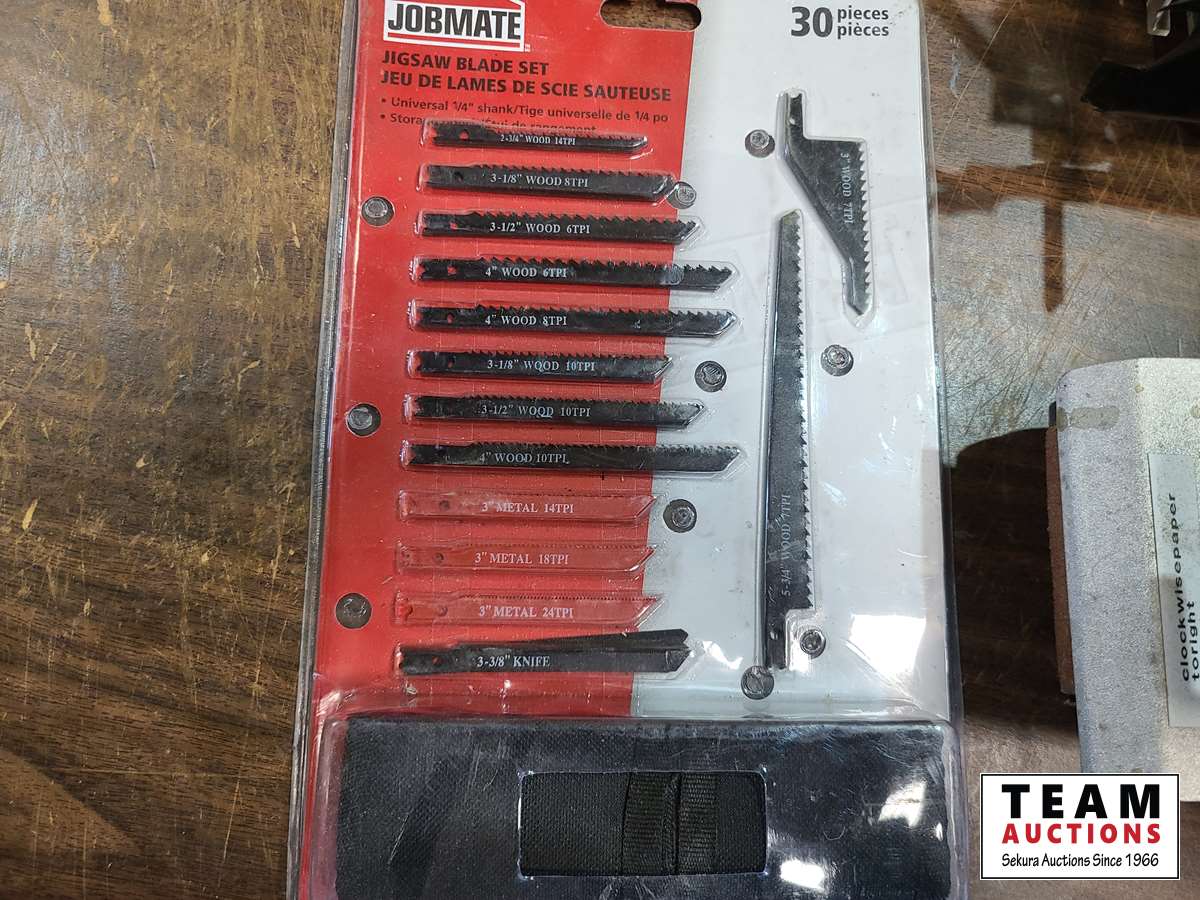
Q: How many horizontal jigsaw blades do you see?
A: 12